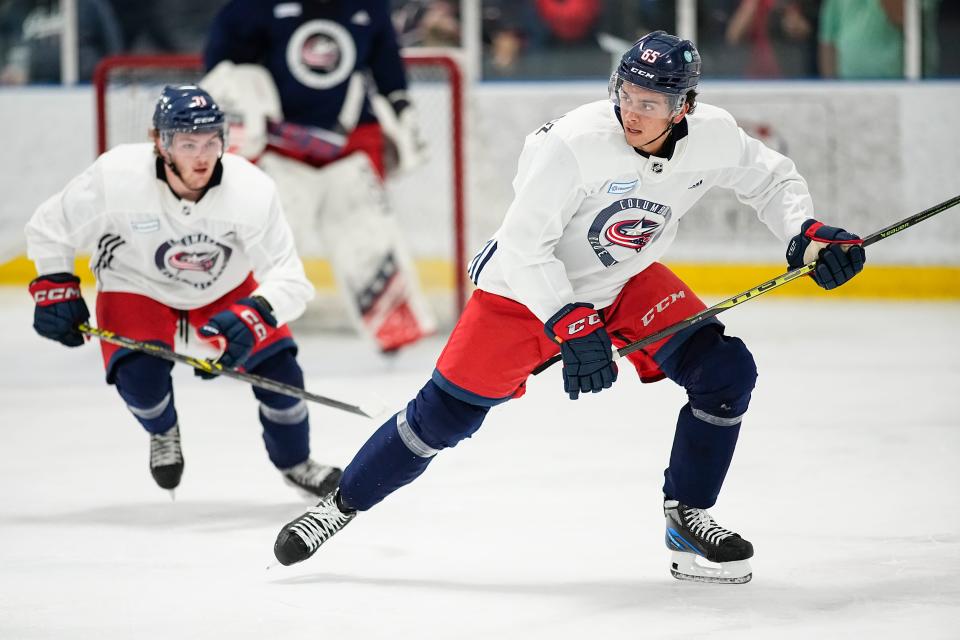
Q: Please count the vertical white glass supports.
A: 4